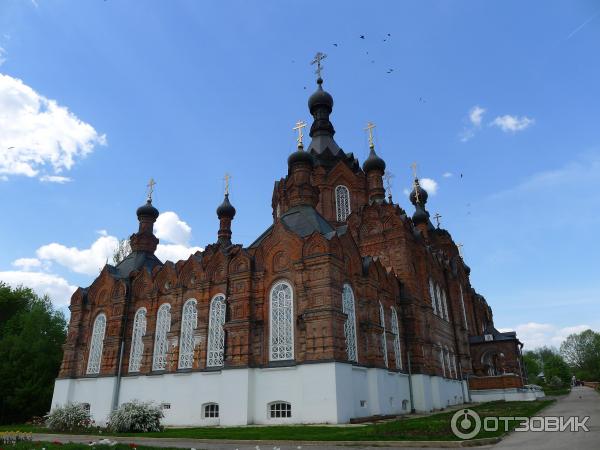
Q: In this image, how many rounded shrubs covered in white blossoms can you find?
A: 2